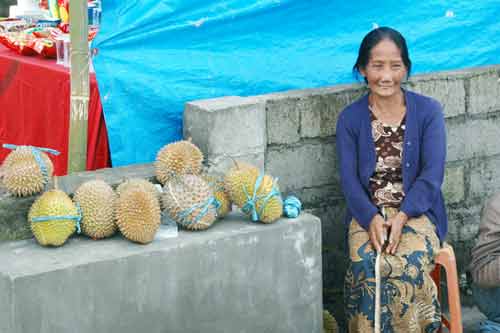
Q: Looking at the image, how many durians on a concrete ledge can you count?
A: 8